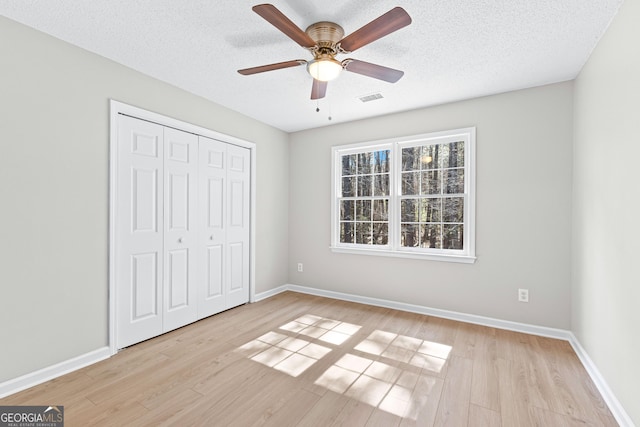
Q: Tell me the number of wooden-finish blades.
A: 5